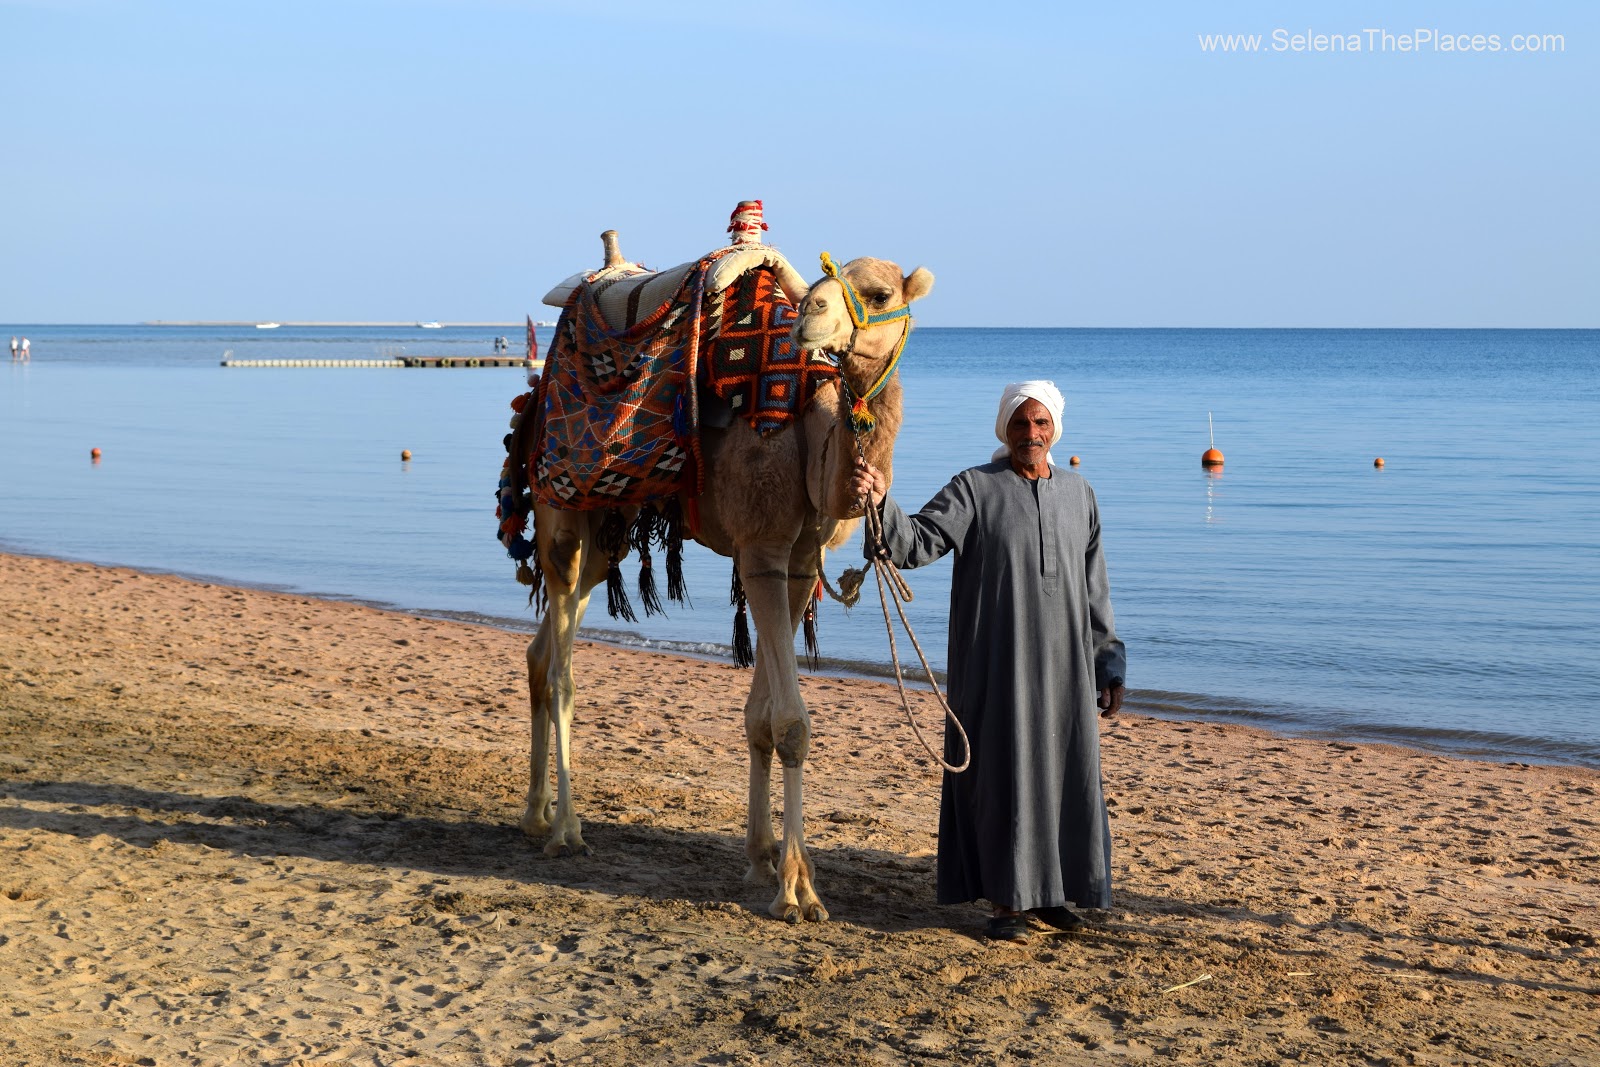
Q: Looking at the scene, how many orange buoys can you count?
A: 5